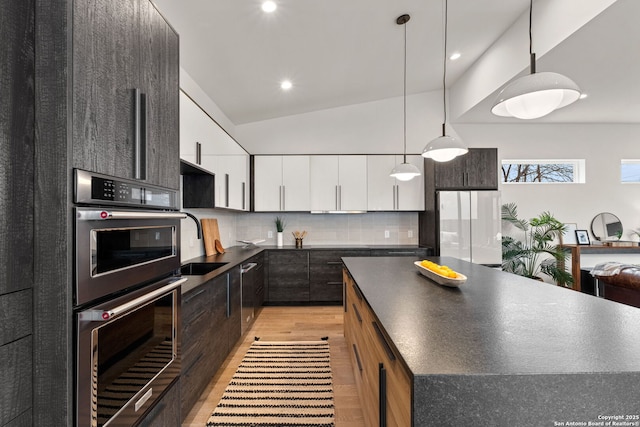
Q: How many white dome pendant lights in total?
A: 3